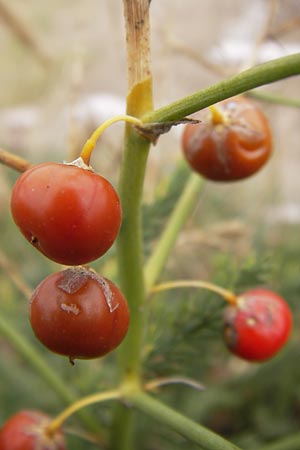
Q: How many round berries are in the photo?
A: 5